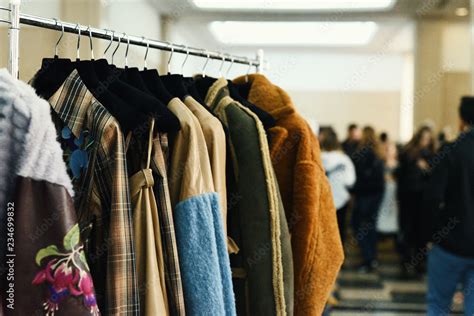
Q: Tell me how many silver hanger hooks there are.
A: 13